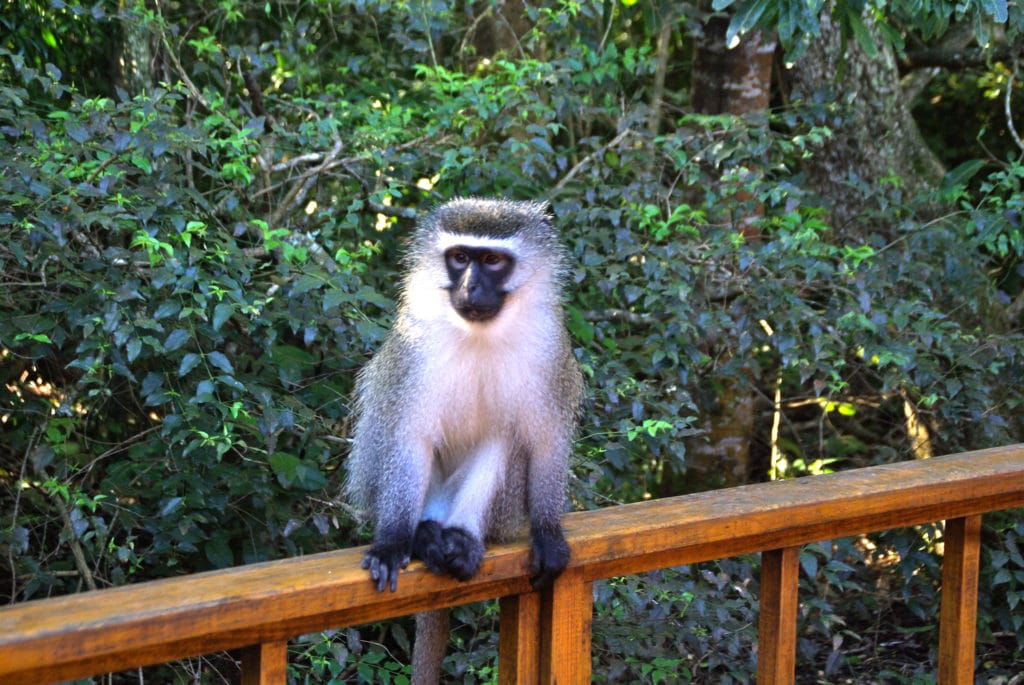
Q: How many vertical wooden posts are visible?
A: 5